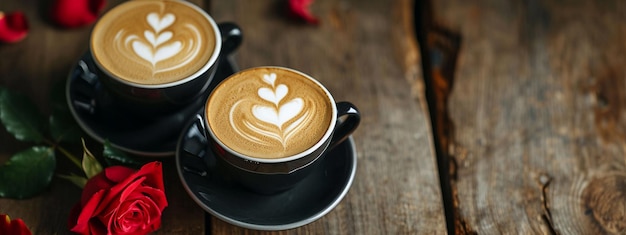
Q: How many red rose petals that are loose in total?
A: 4